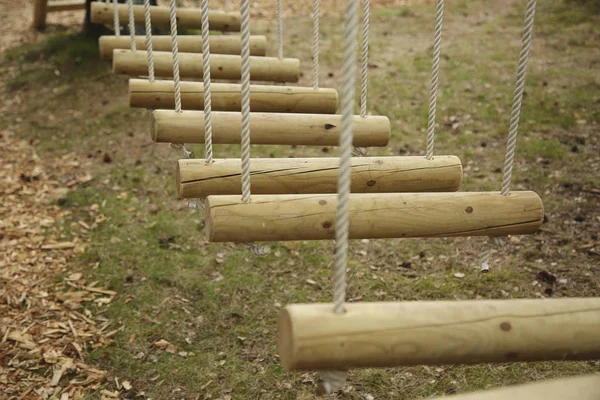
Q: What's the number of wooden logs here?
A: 9